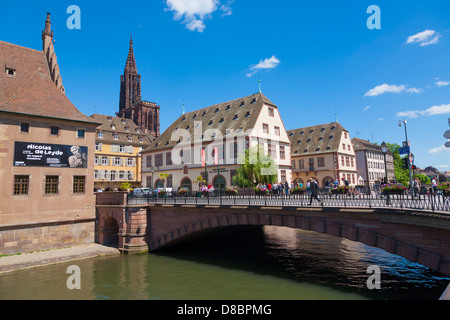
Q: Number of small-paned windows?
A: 3